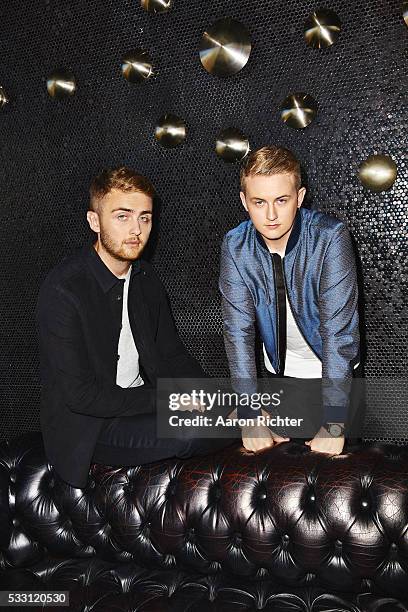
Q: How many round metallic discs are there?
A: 11